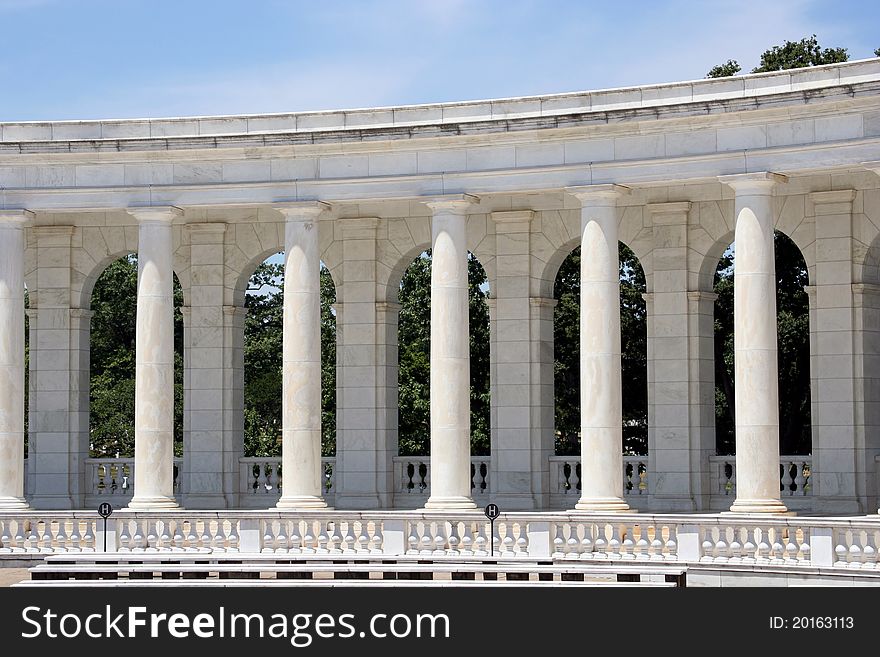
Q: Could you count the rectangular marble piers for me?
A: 6